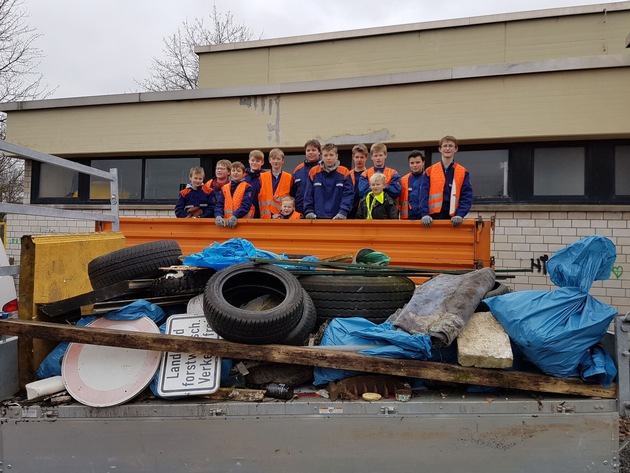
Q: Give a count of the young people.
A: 13